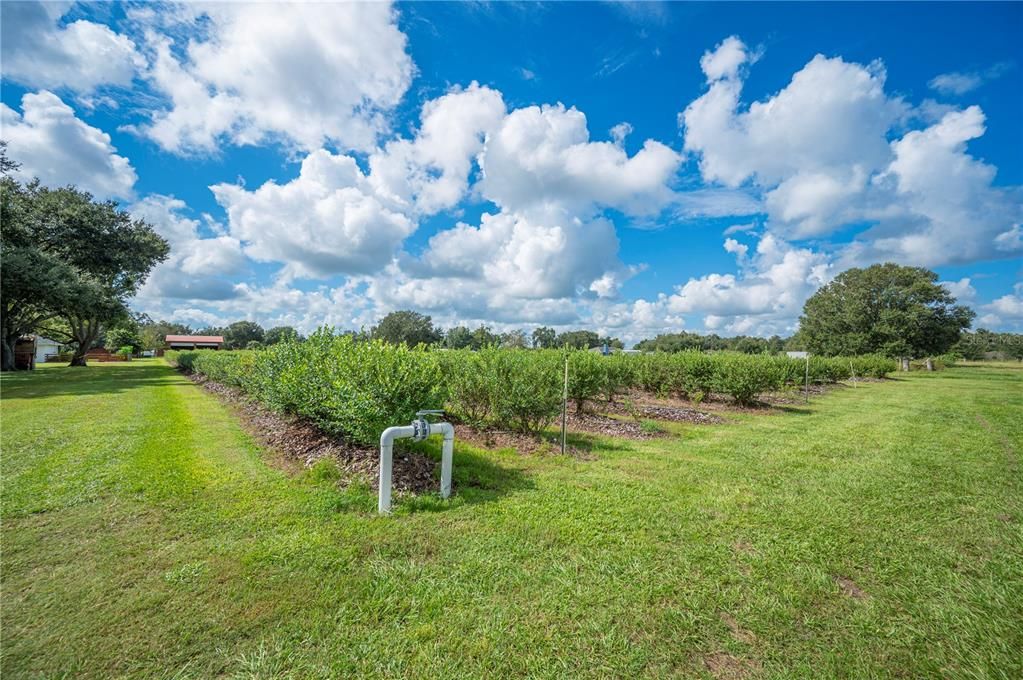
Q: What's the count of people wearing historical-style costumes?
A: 0